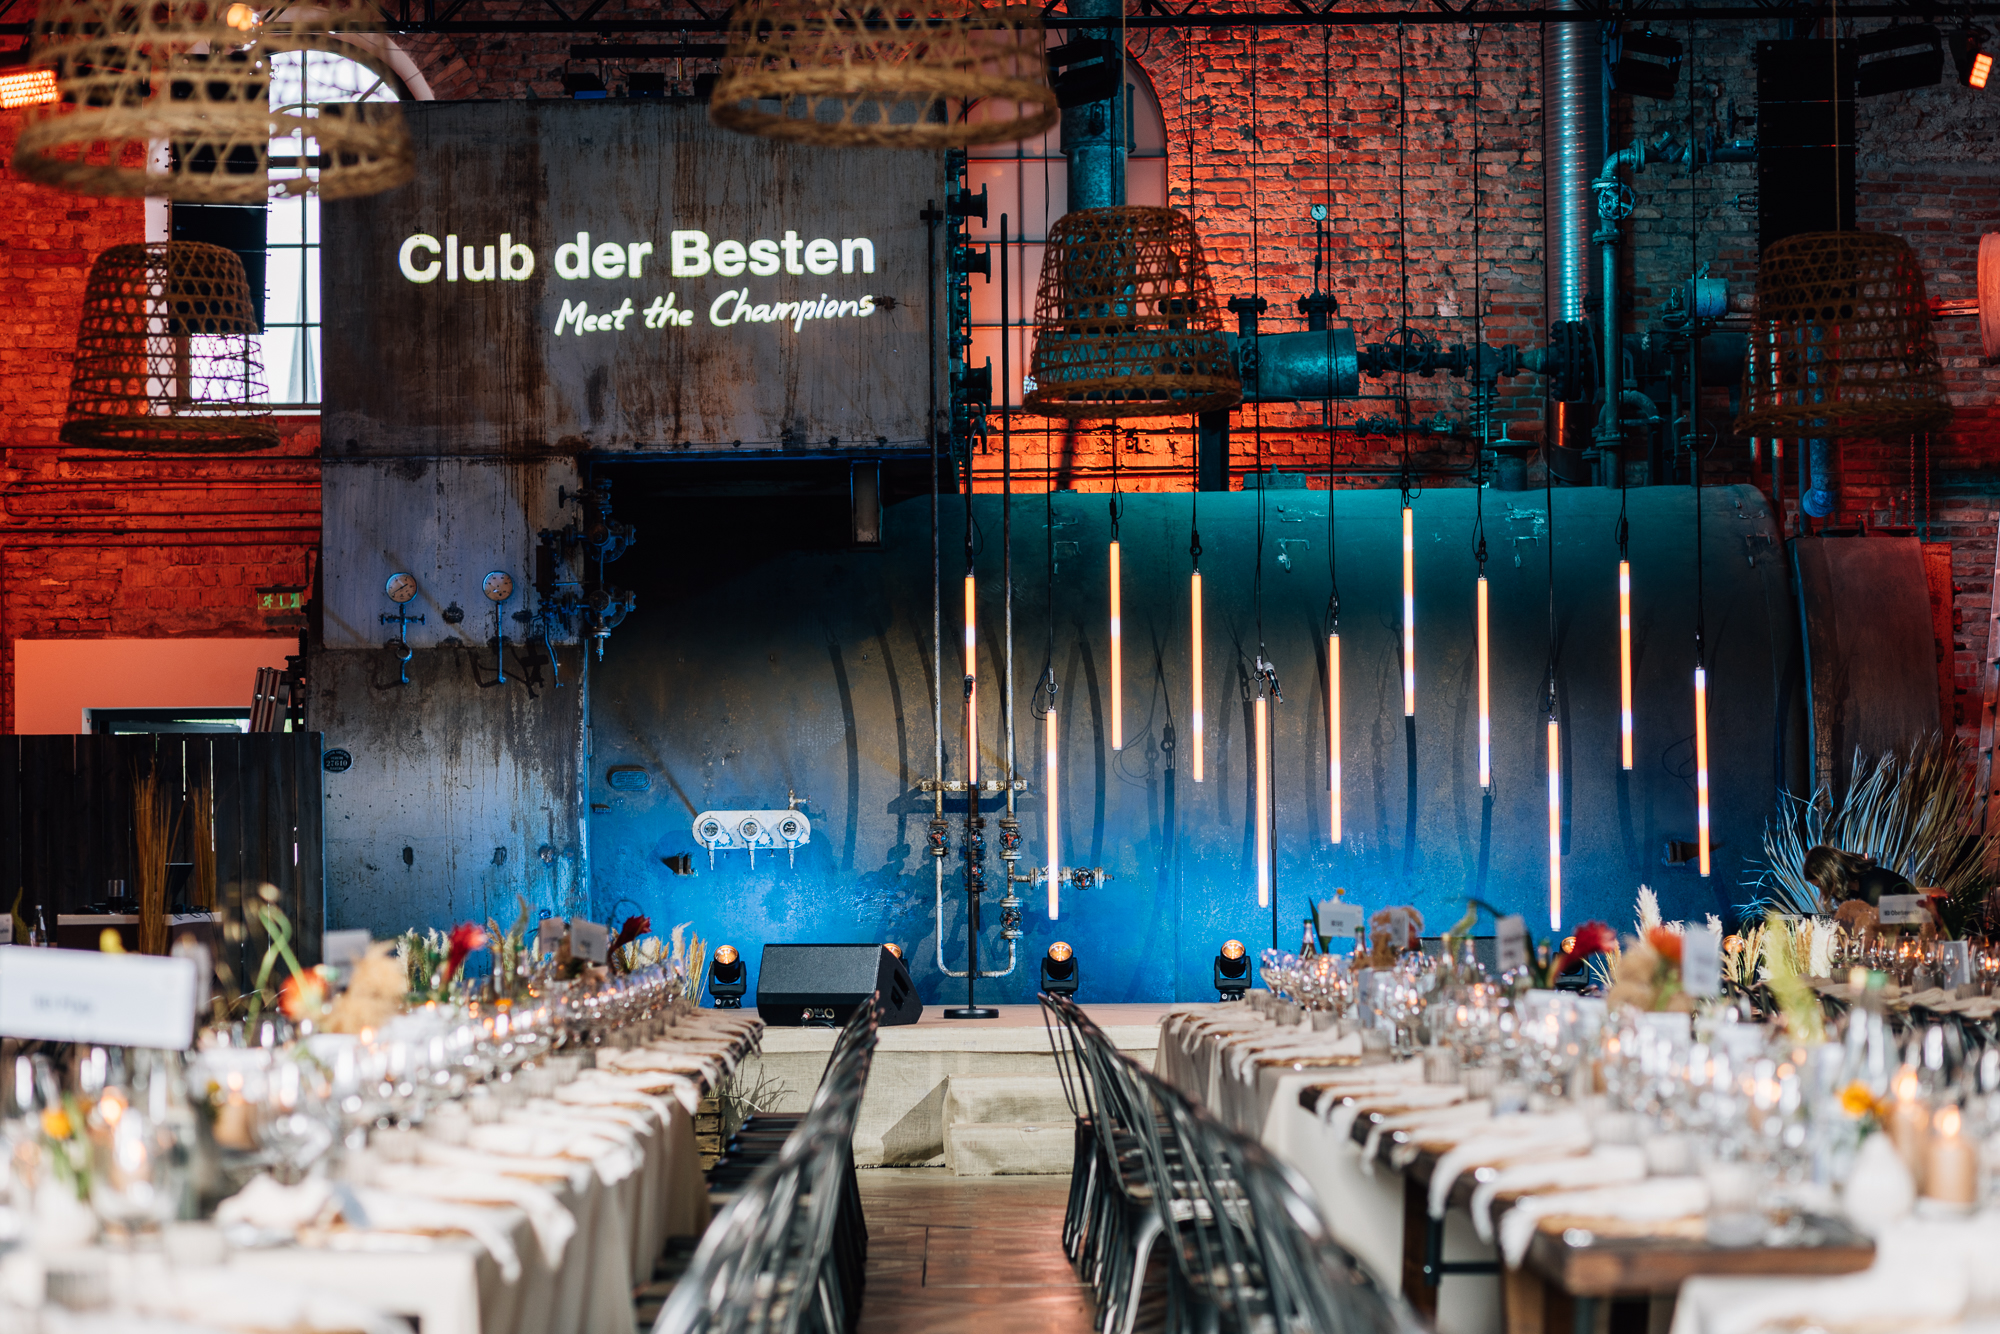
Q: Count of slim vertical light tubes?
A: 11